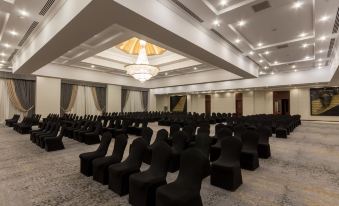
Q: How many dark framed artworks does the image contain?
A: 2